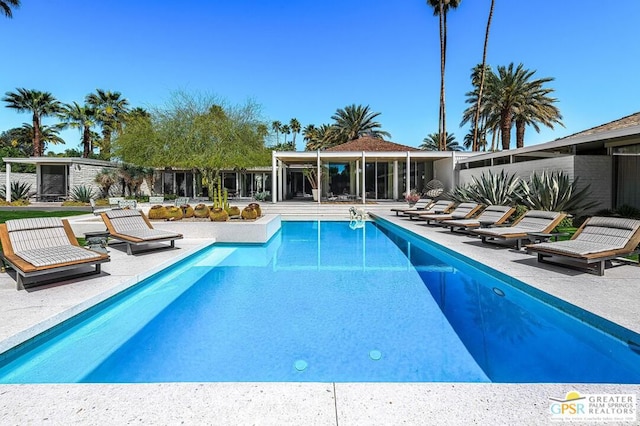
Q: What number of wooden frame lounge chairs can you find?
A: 8